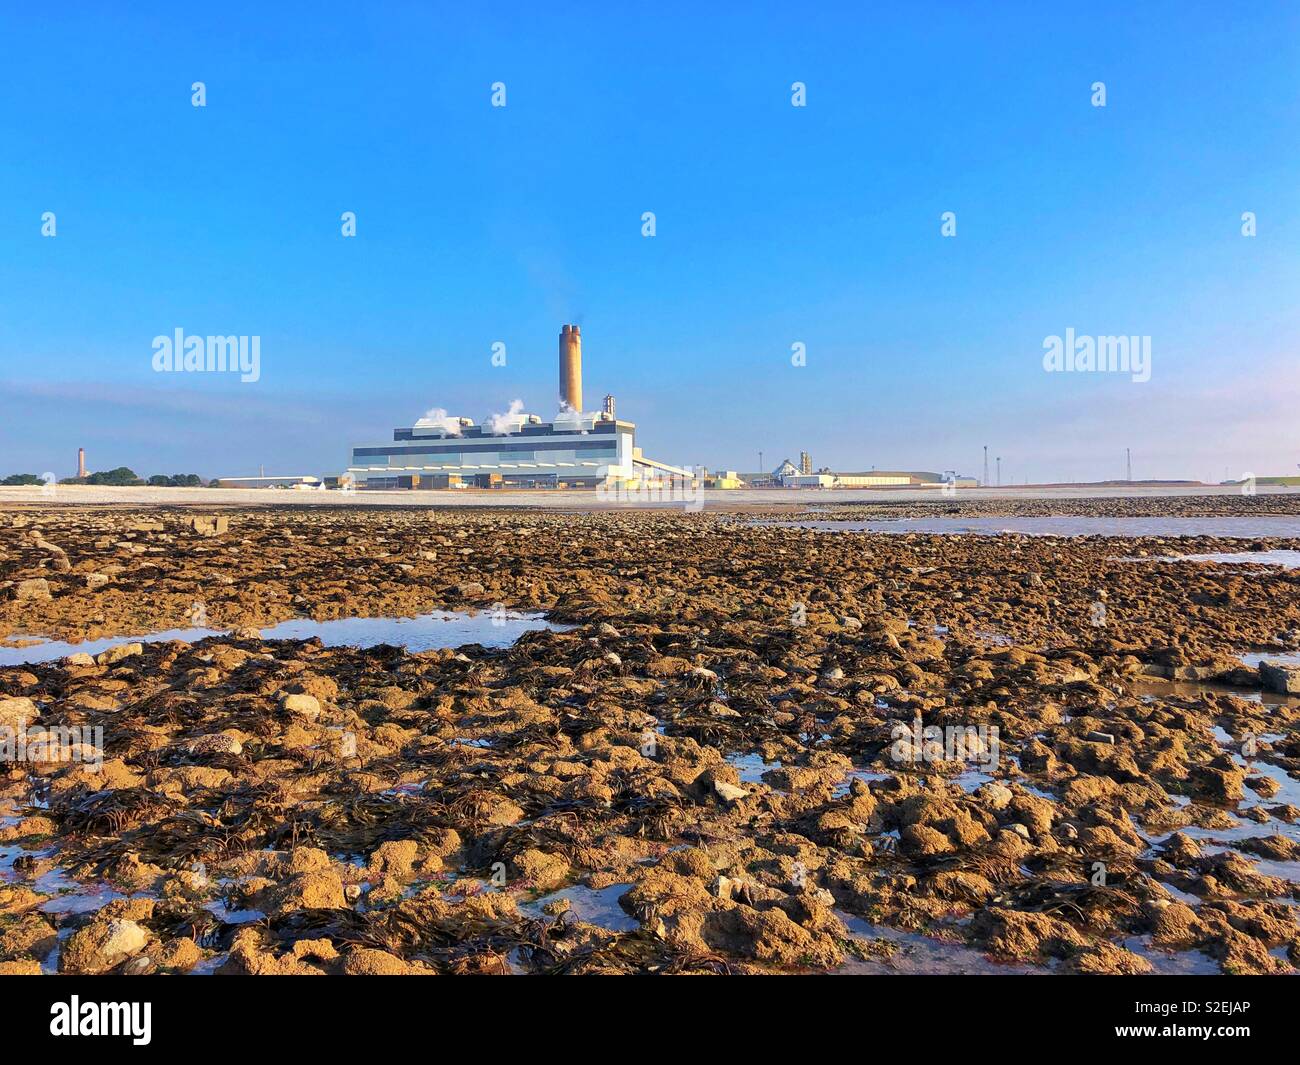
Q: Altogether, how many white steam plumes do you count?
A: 3